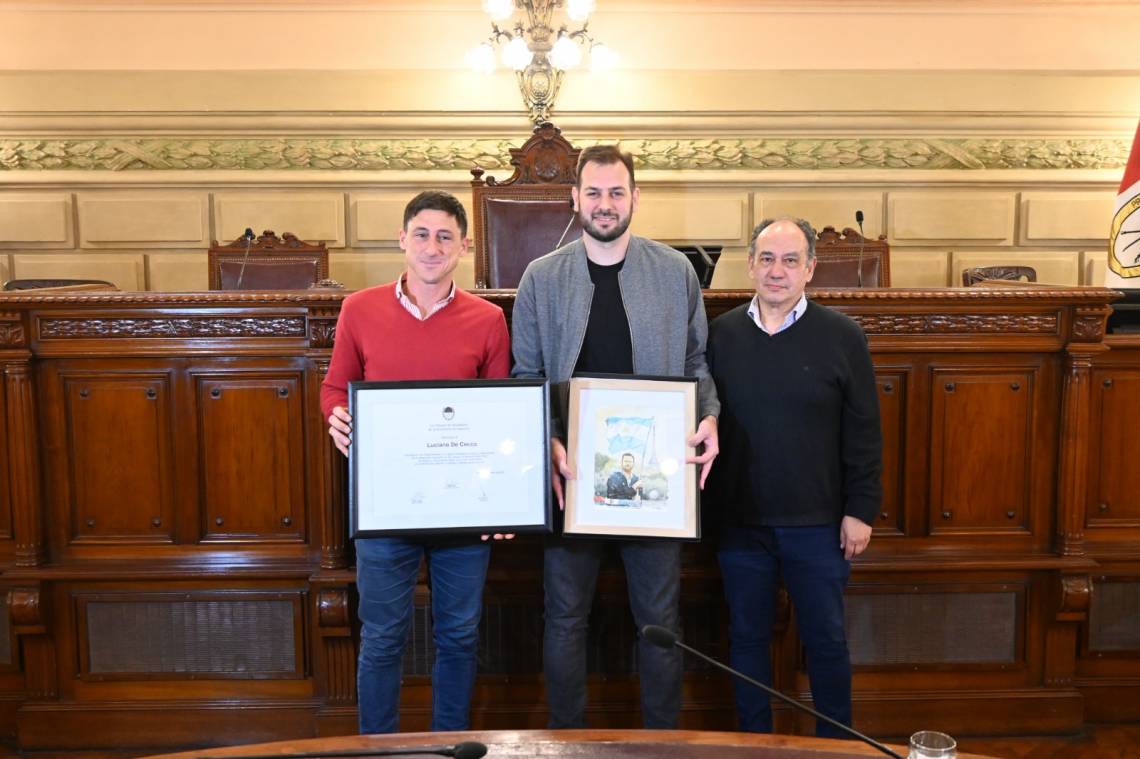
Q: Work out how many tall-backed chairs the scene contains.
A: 3